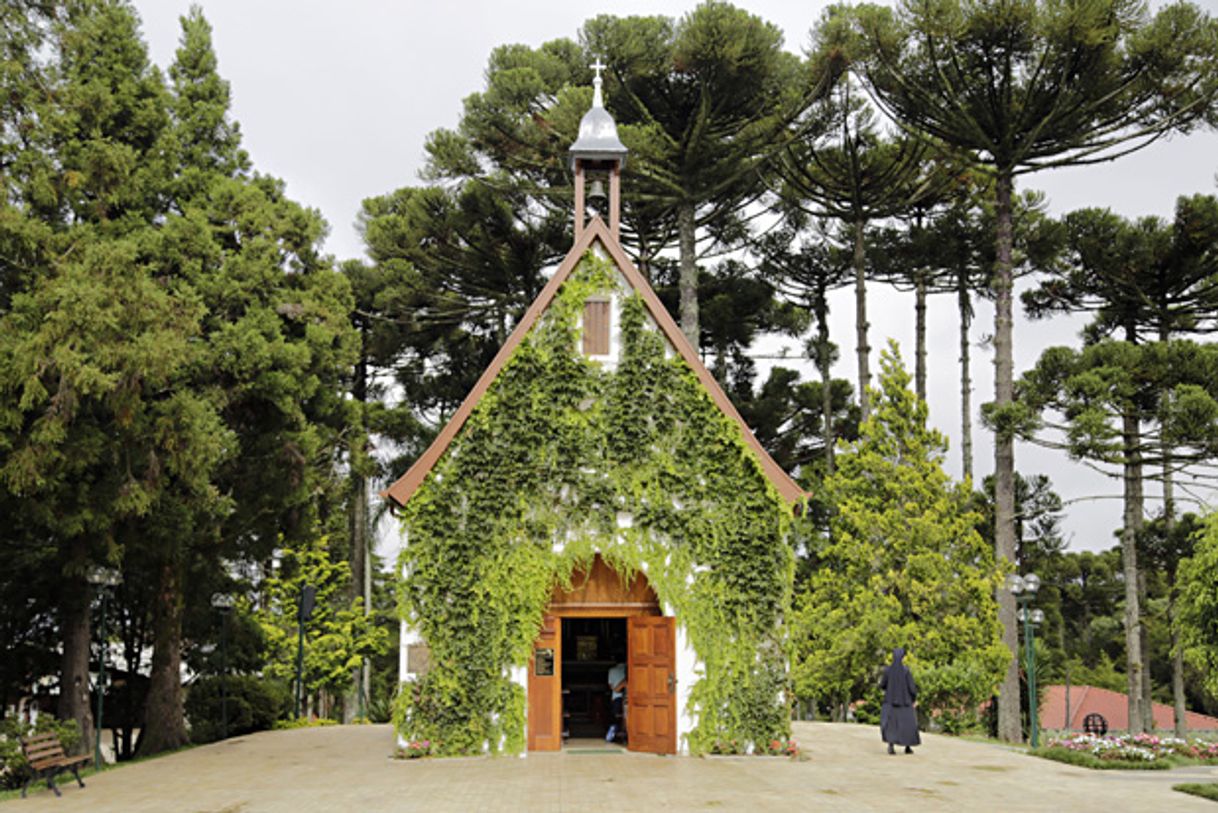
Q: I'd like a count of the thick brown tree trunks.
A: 2